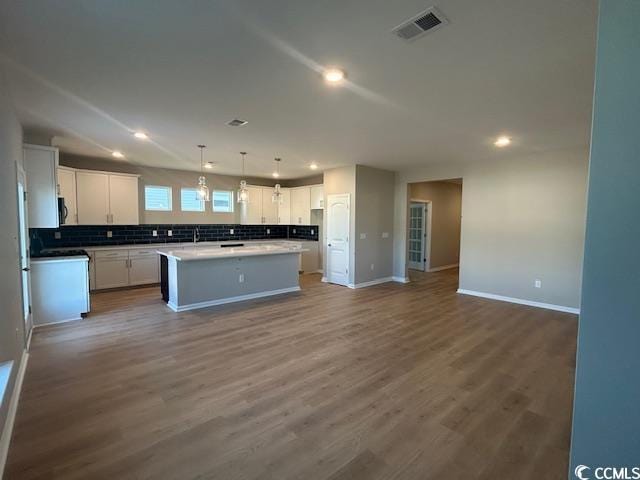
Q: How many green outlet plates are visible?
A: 0